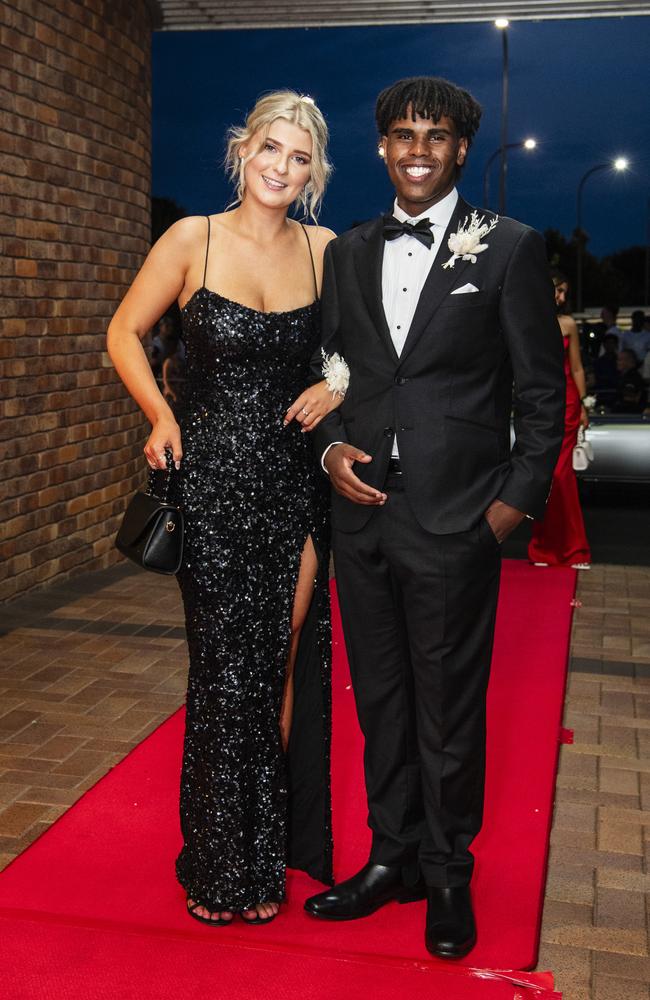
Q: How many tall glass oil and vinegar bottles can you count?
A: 0